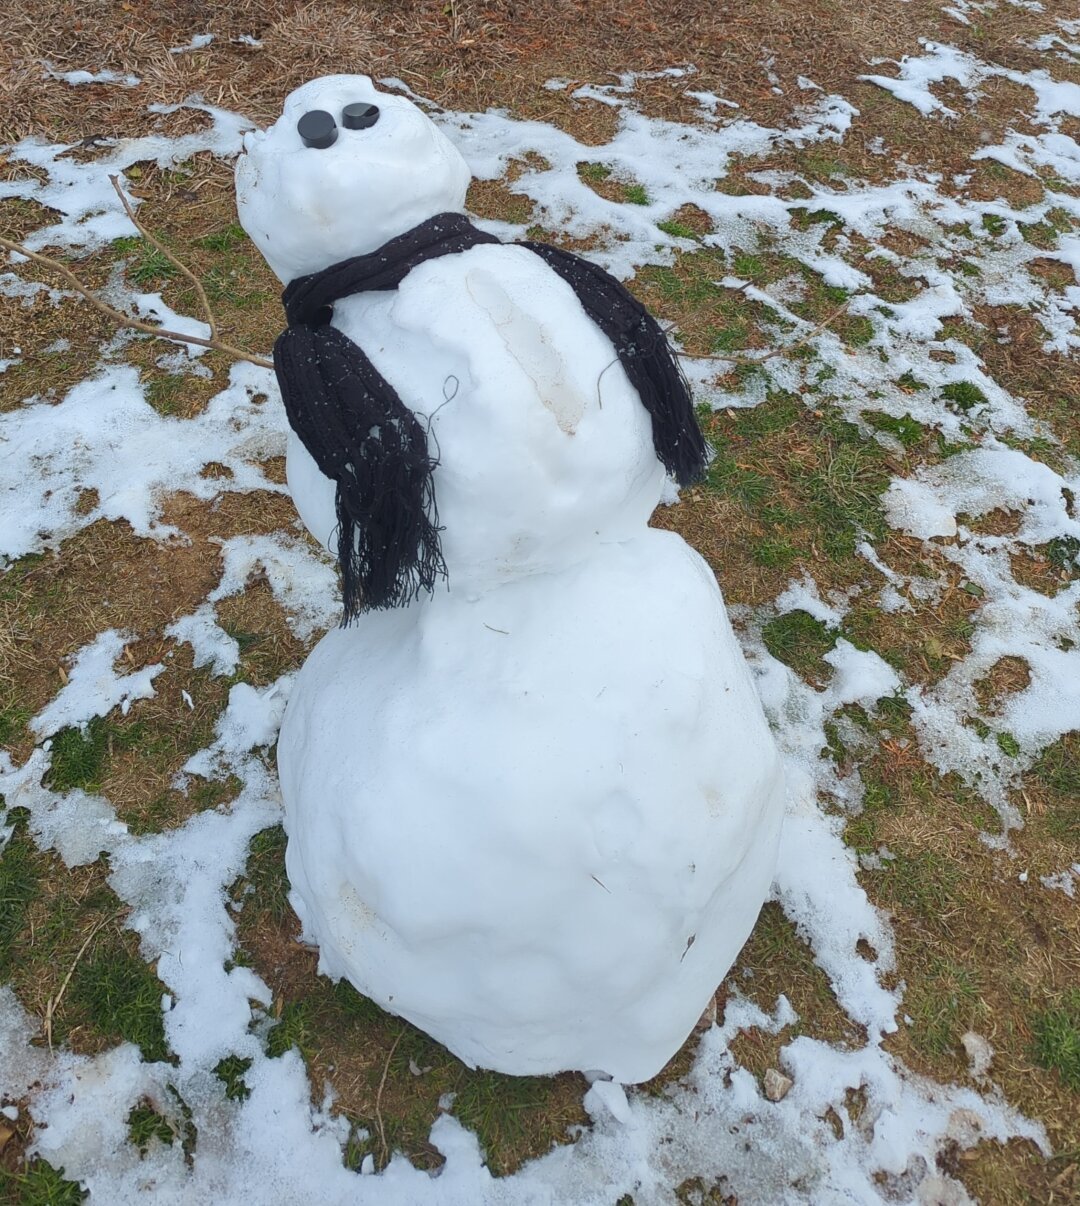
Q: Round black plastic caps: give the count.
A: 2